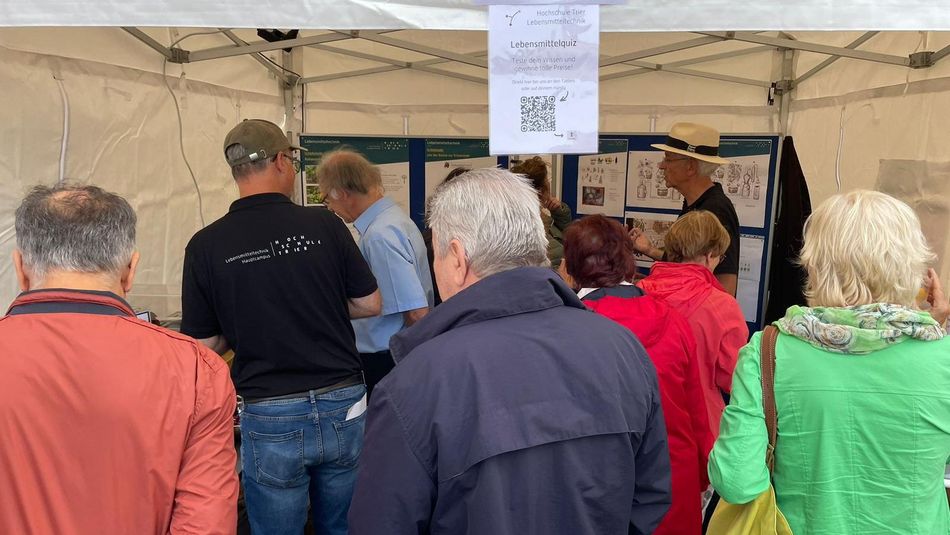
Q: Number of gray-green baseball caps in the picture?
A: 1